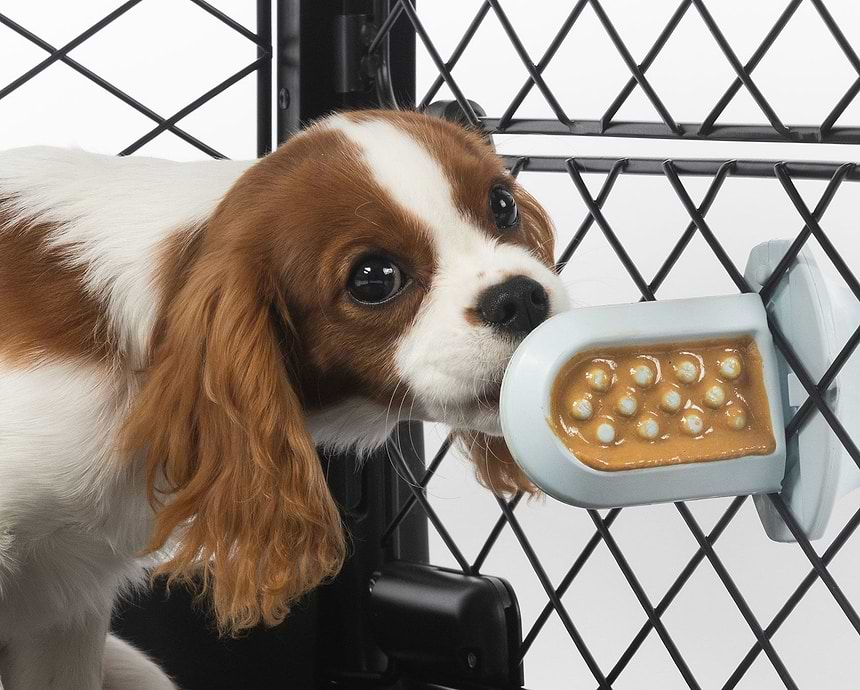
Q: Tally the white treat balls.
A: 12